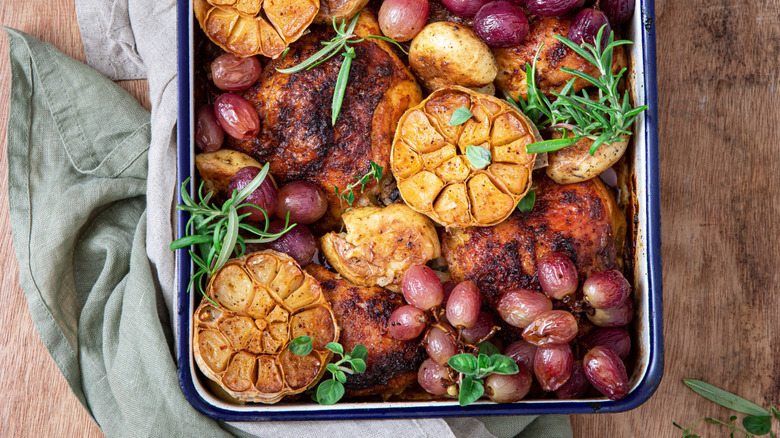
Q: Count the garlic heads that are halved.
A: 3